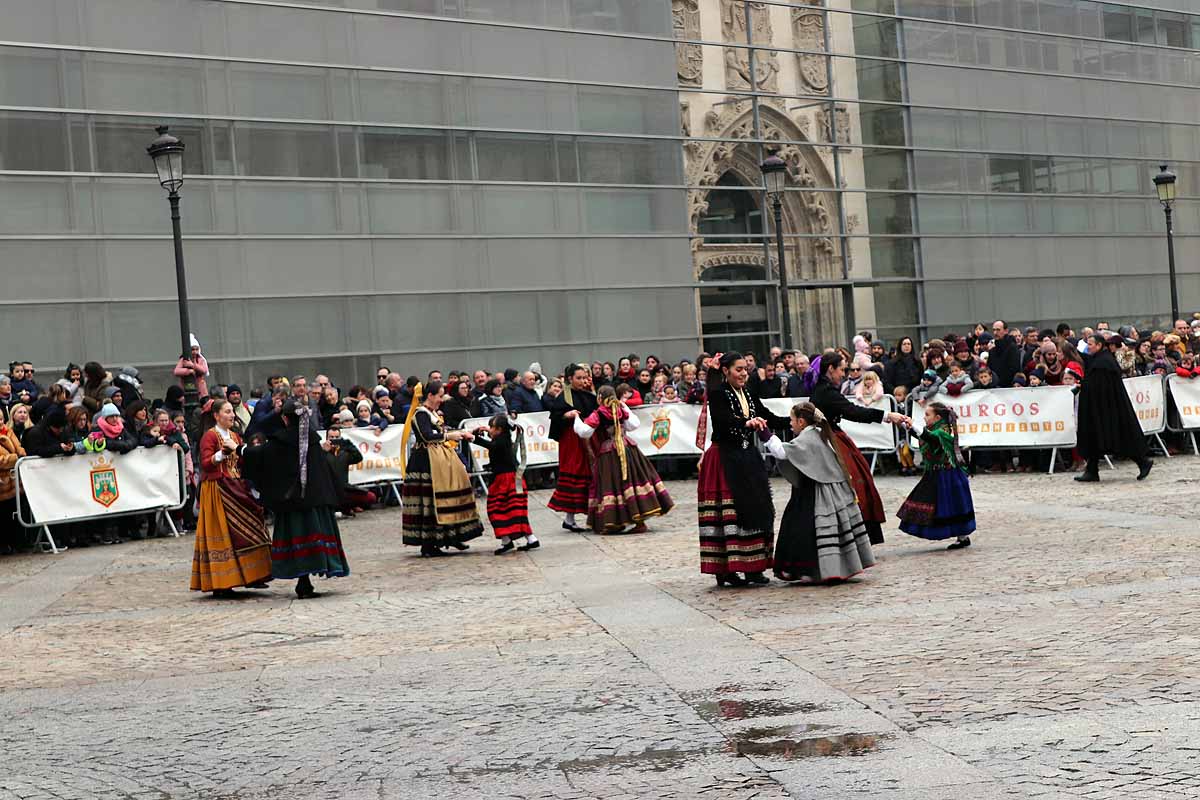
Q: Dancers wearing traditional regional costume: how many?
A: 10